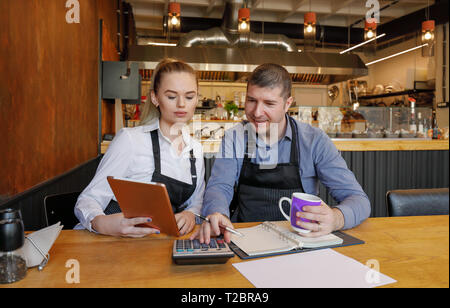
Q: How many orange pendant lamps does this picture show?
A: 5